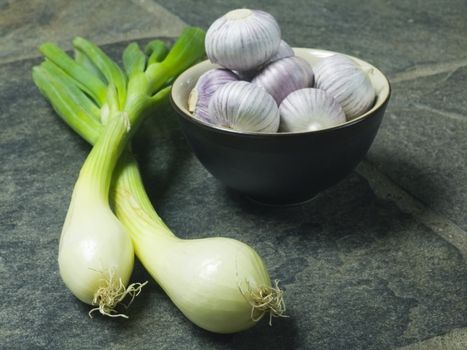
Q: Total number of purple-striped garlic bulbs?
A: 7